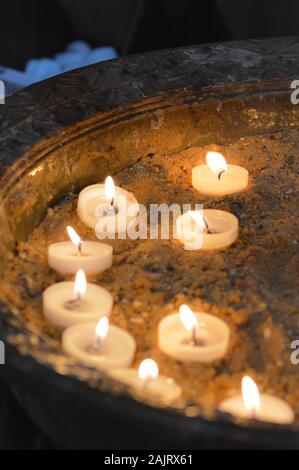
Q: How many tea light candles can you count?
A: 9